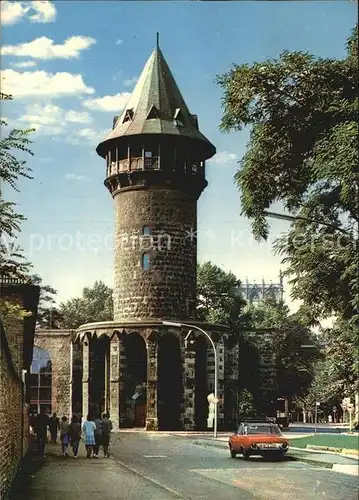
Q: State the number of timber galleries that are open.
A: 1